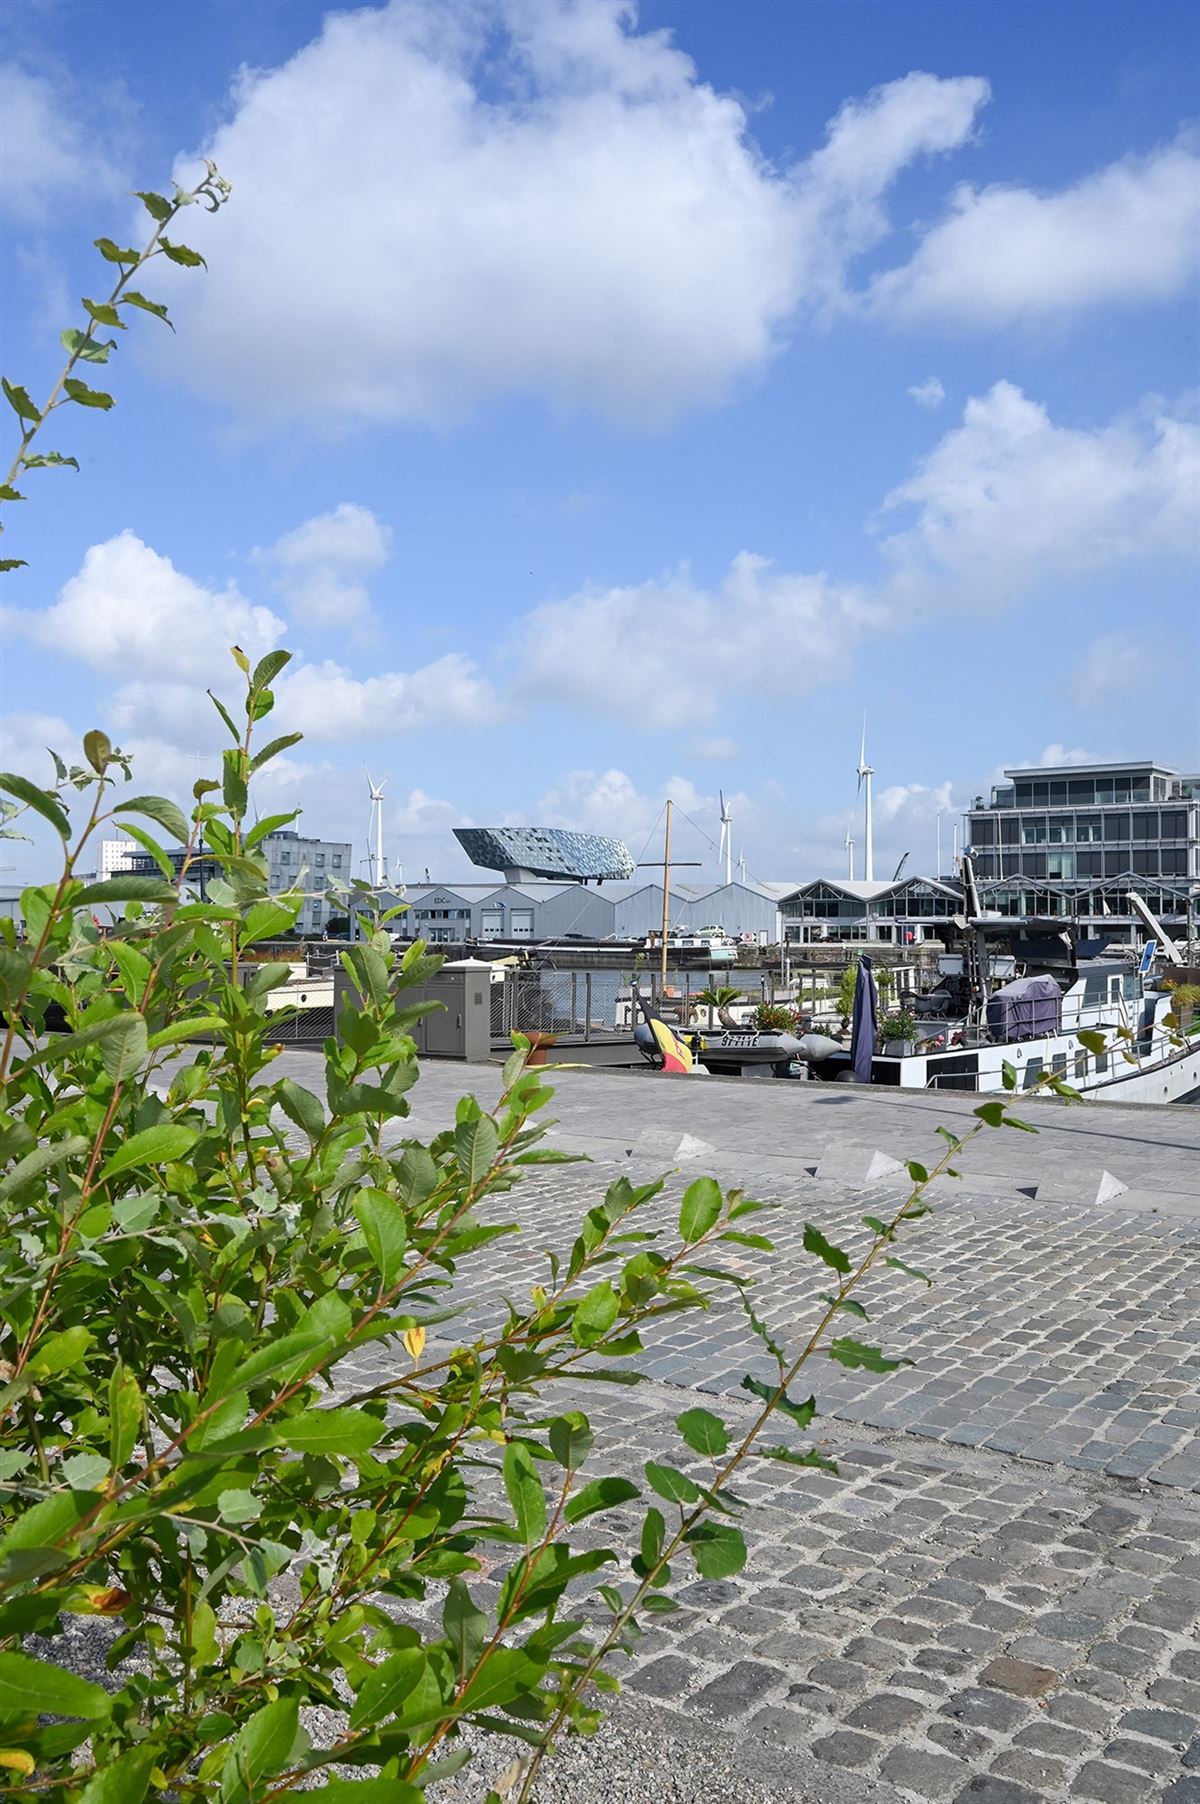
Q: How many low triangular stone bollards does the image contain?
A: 3